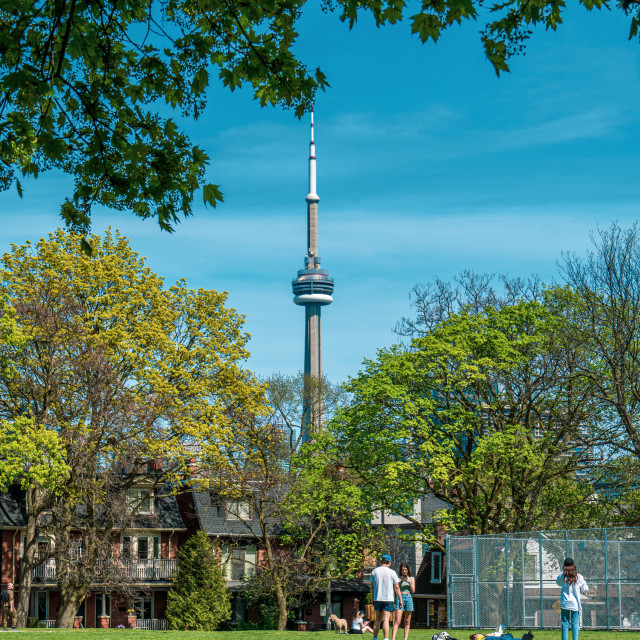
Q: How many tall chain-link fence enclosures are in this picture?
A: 1